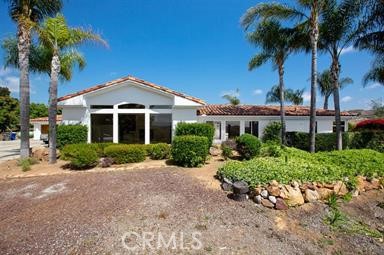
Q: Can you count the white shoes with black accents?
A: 0